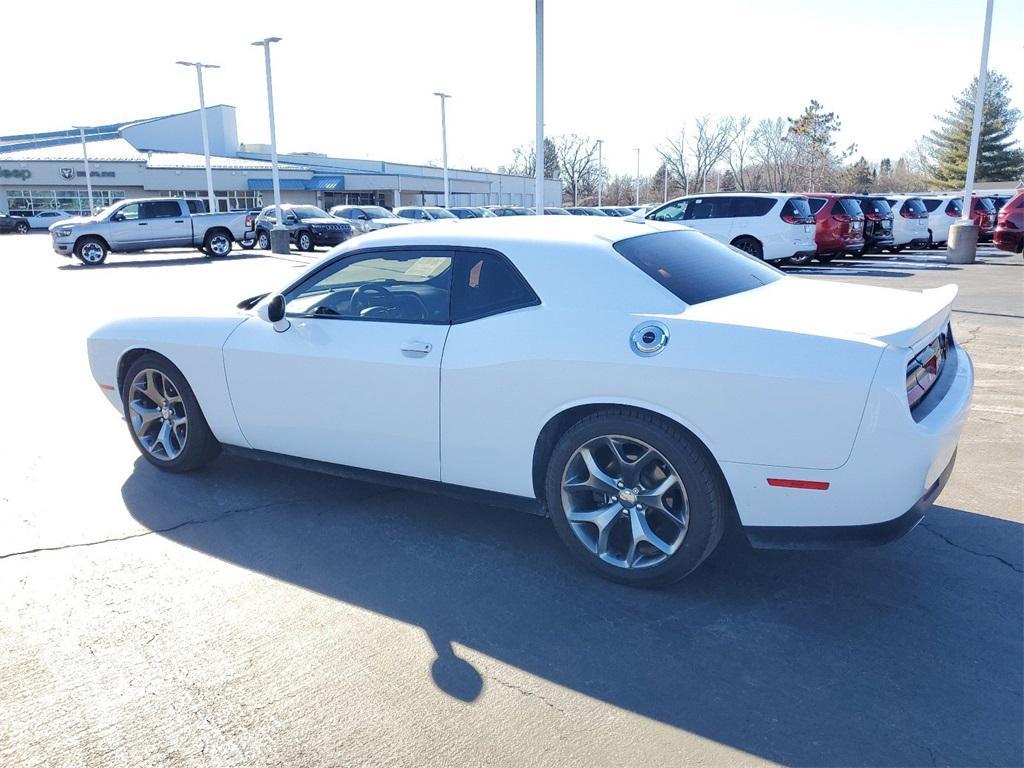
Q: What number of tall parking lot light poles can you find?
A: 8